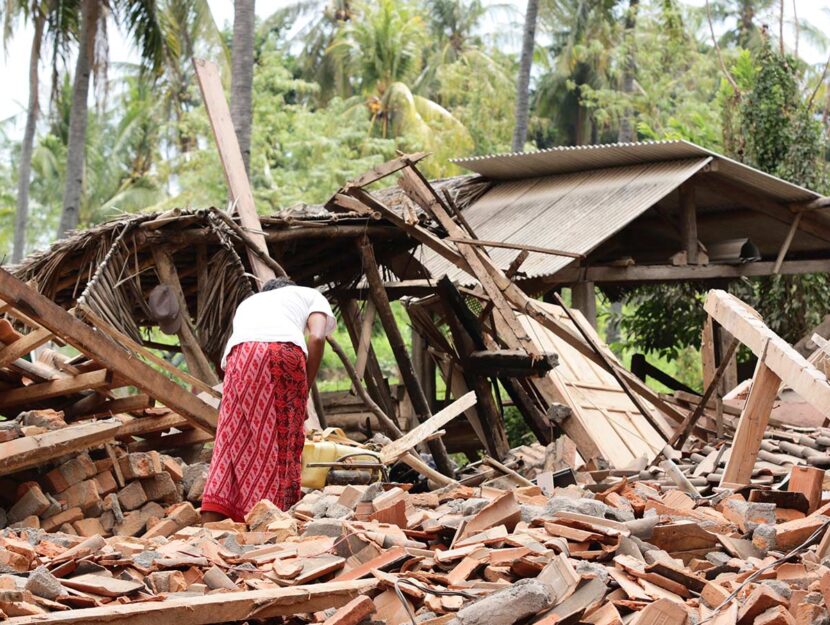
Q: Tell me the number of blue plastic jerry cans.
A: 0